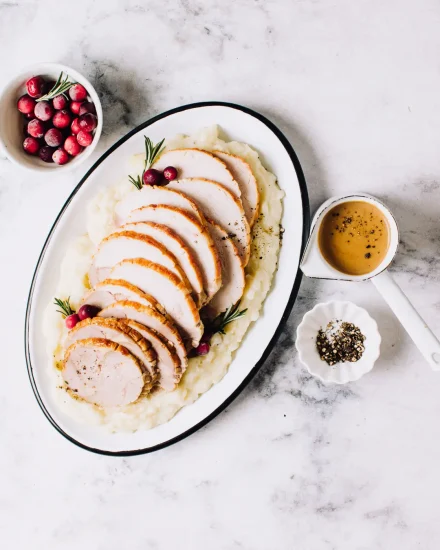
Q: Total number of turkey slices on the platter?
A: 14